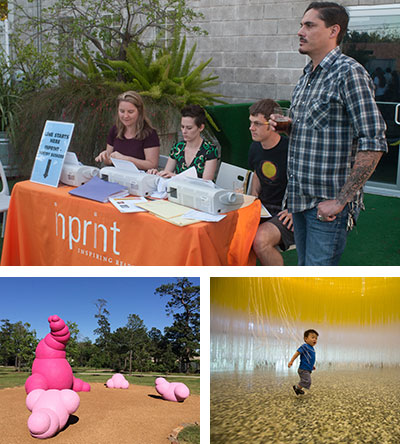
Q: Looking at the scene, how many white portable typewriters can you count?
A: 3